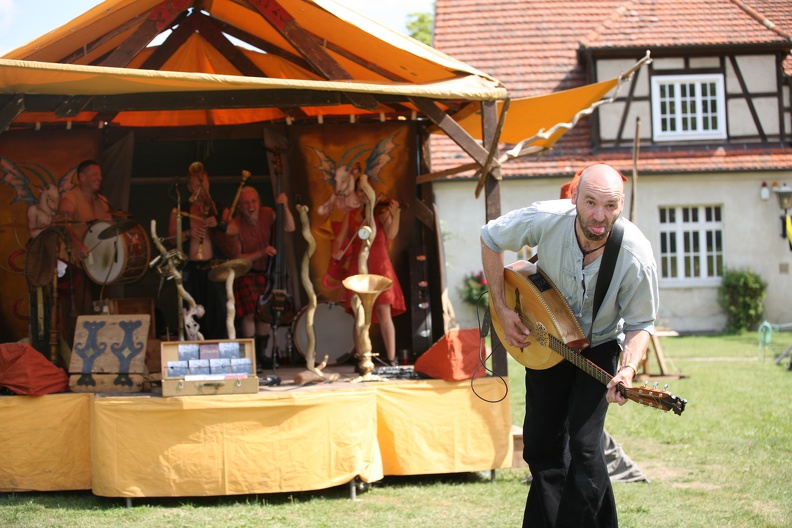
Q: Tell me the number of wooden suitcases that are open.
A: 1